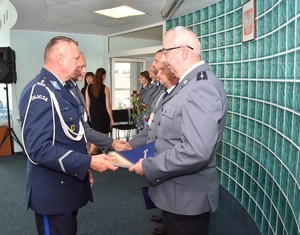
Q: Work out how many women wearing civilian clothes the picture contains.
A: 2